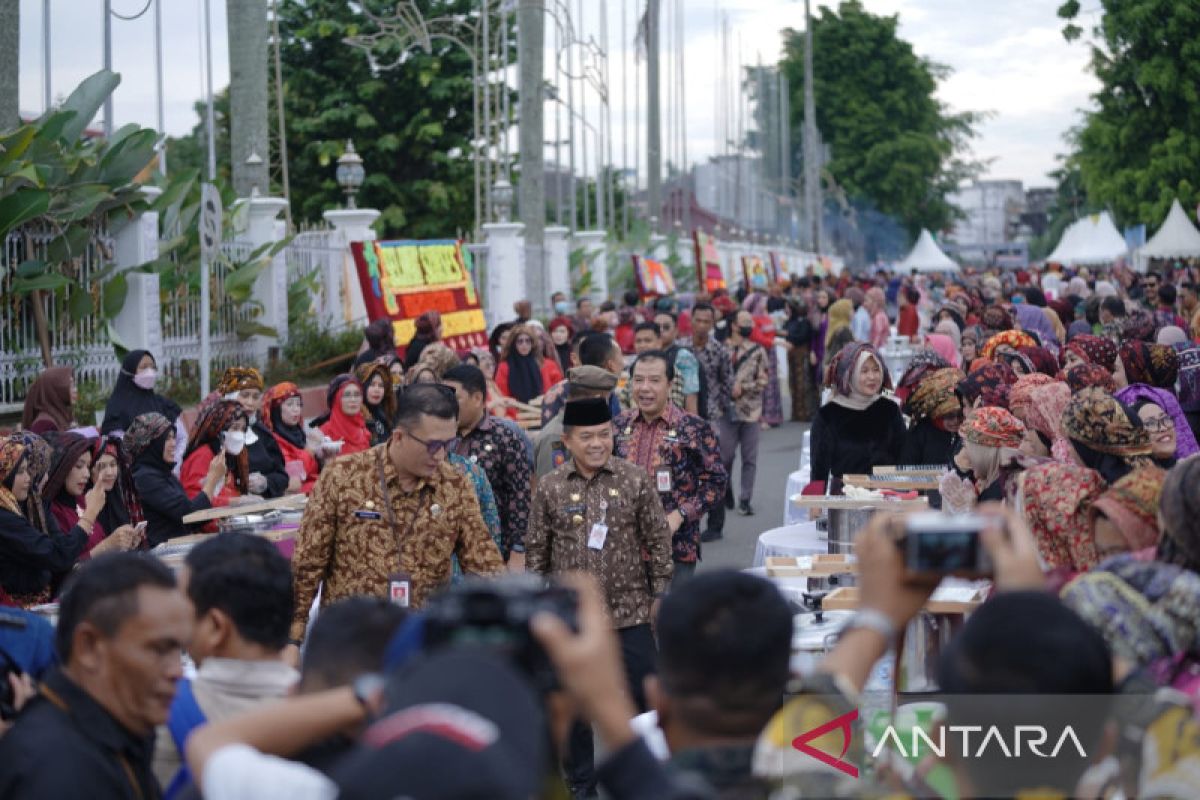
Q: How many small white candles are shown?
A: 0